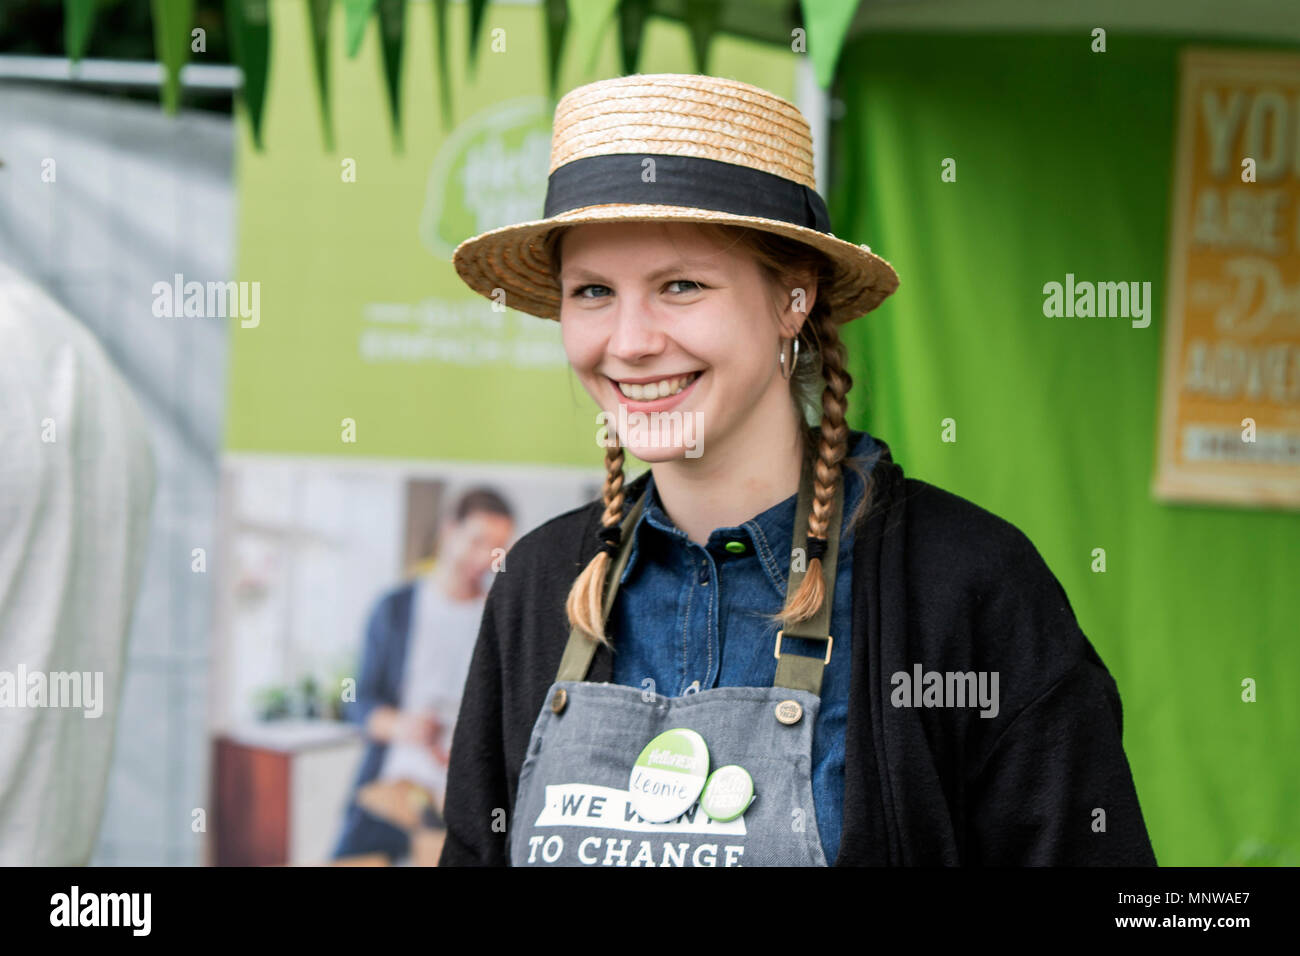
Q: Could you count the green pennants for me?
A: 13